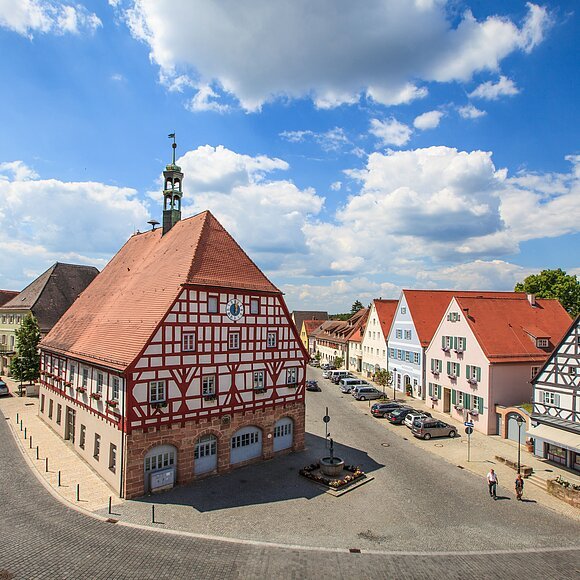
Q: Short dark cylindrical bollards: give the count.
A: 10